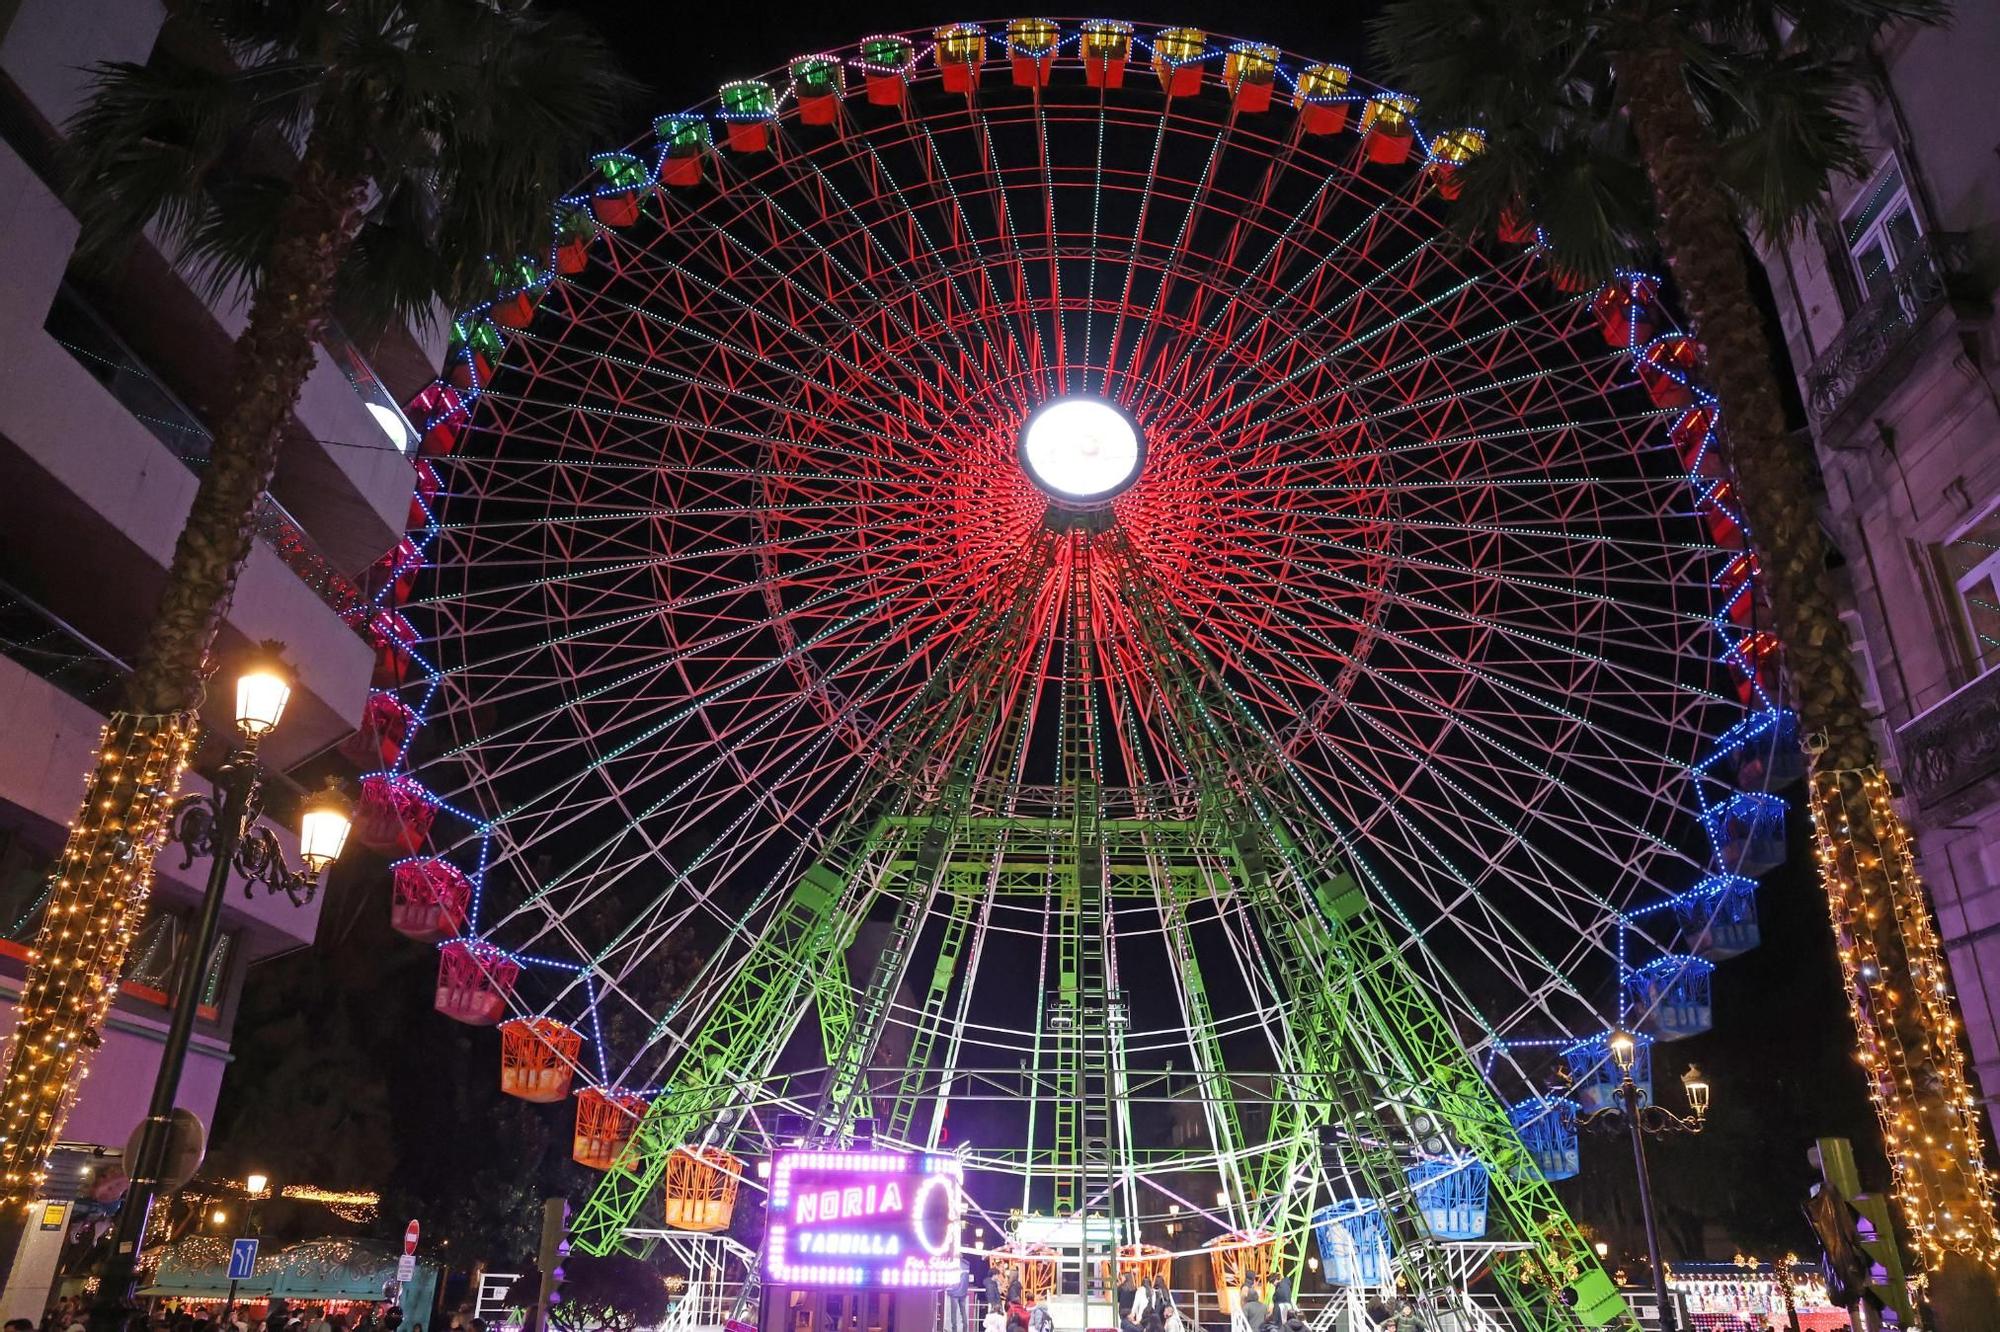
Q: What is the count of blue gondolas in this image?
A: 8